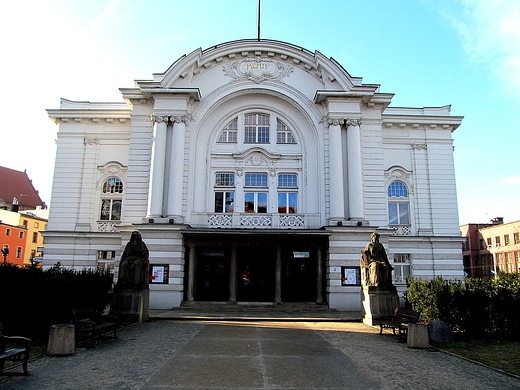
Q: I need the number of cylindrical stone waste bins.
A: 2